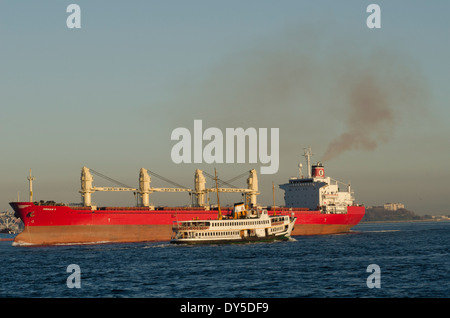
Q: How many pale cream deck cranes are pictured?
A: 4